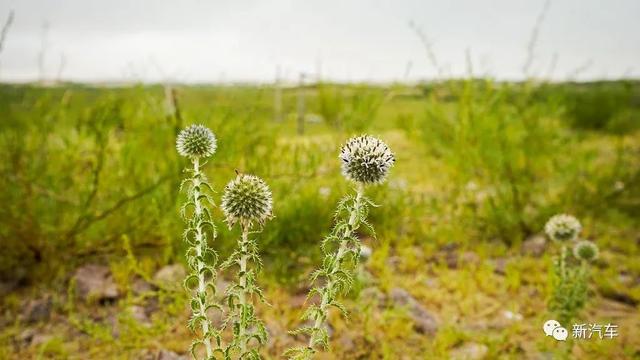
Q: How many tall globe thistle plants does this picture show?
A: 3